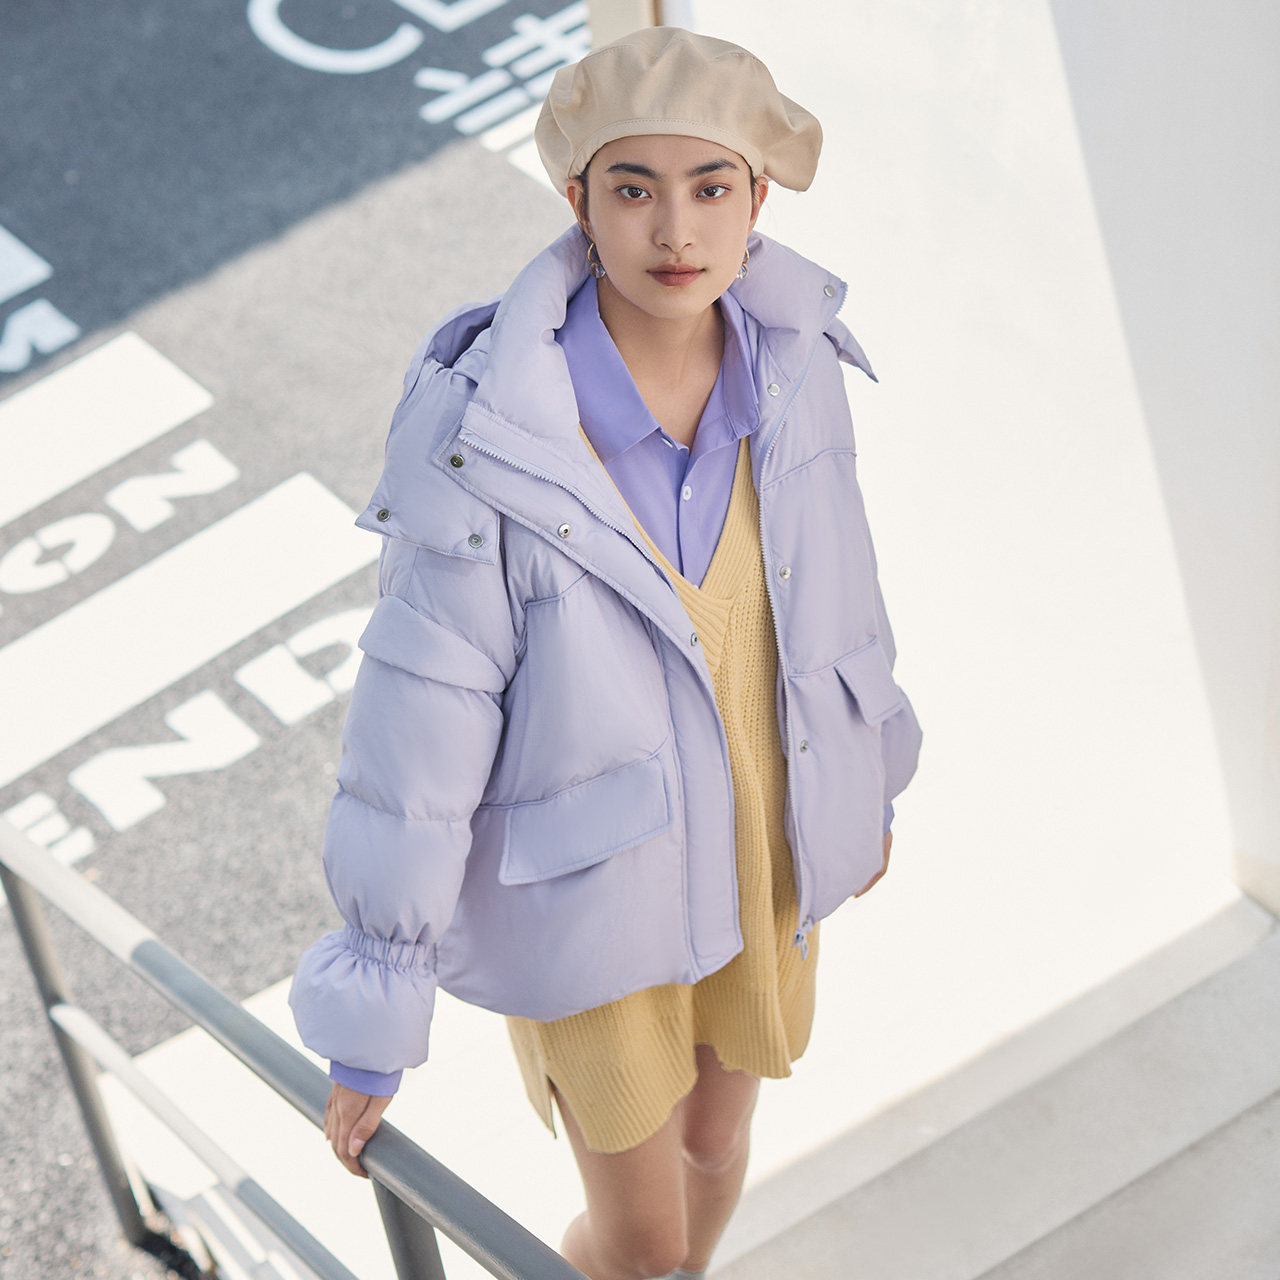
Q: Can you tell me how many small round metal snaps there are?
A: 9